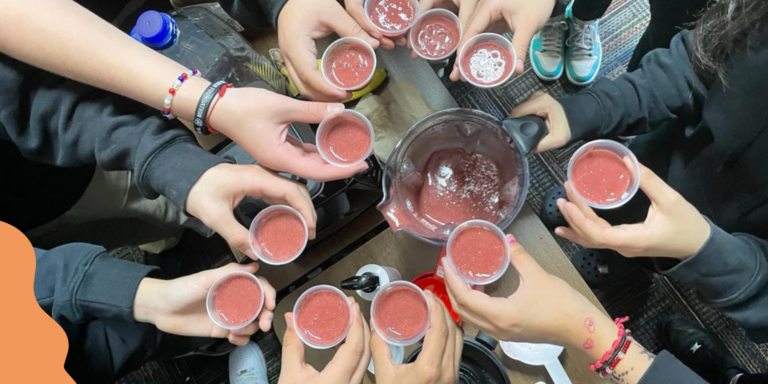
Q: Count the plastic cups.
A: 11